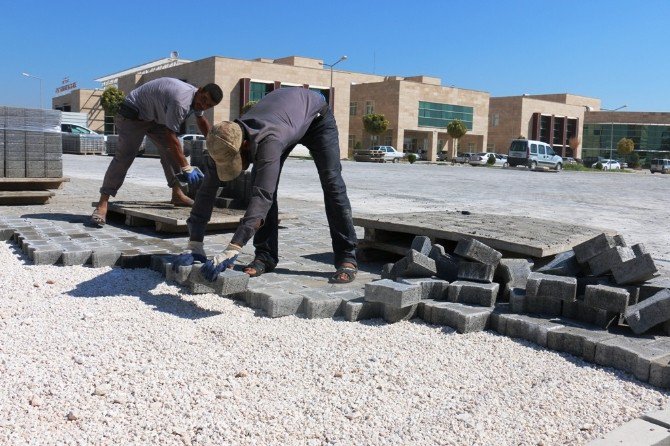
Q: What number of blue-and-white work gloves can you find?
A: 3